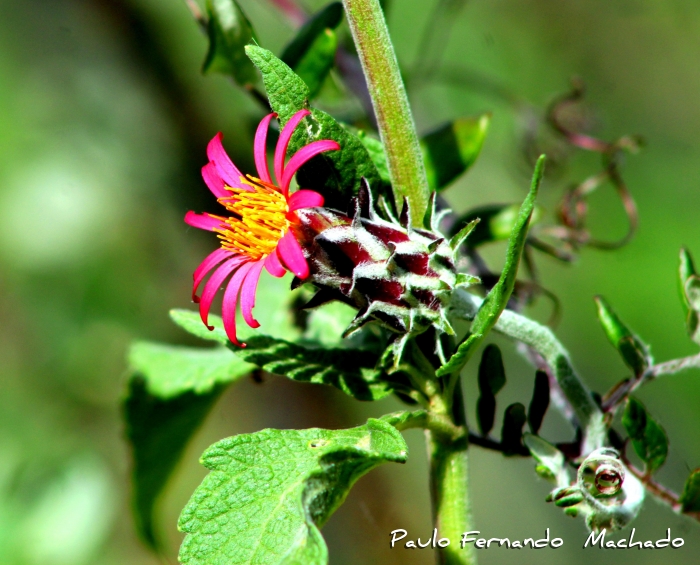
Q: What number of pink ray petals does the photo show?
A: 13